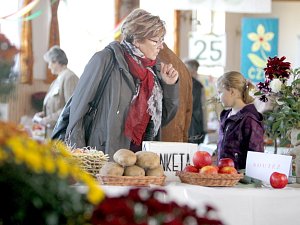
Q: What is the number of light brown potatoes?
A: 5